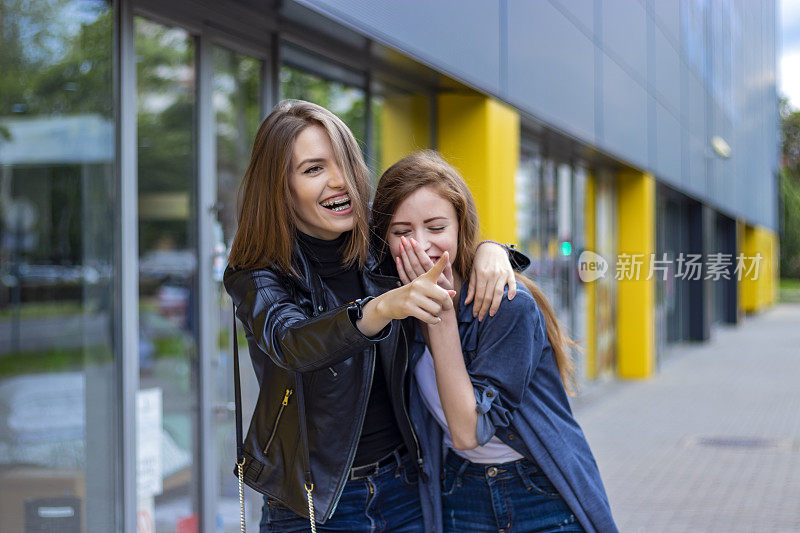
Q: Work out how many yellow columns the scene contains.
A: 3